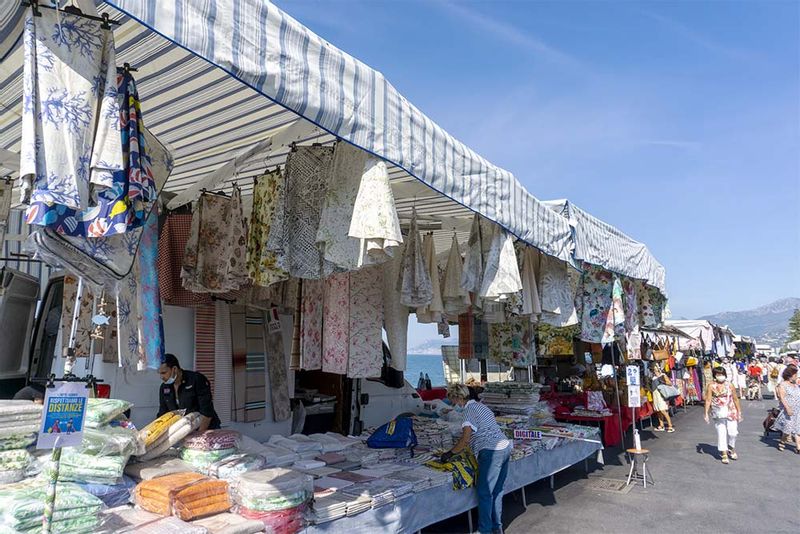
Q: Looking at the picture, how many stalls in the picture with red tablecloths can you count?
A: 1